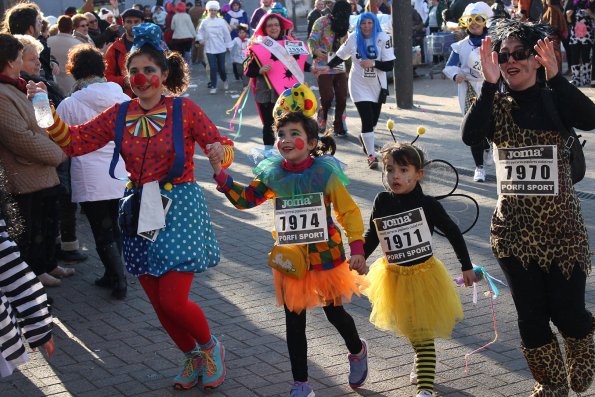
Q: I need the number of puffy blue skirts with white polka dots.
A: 1